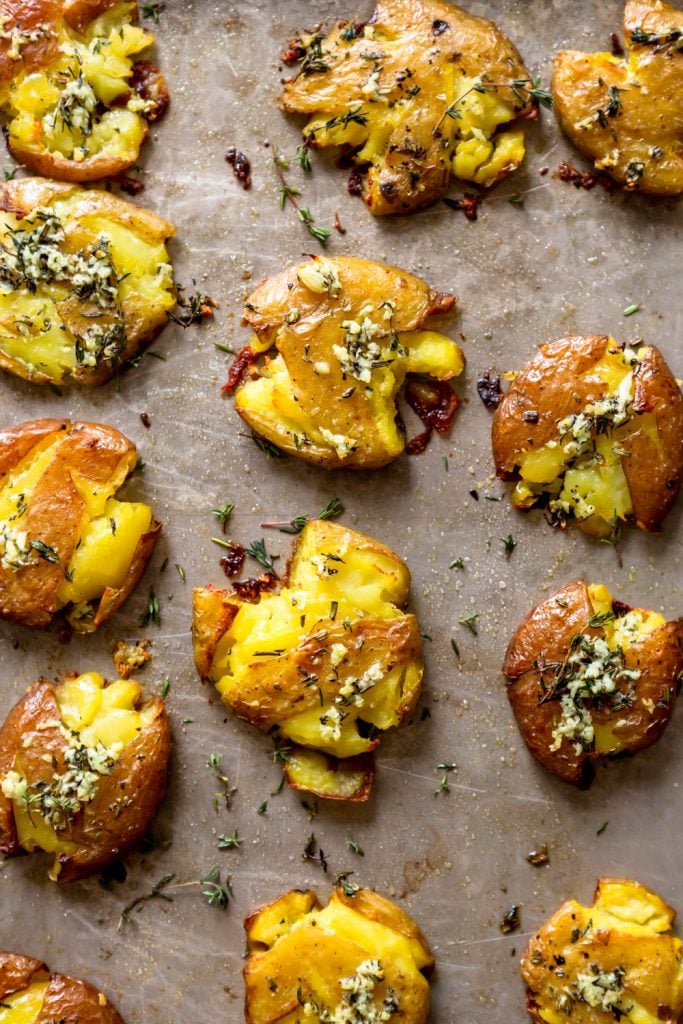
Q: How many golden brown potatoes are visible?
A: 13